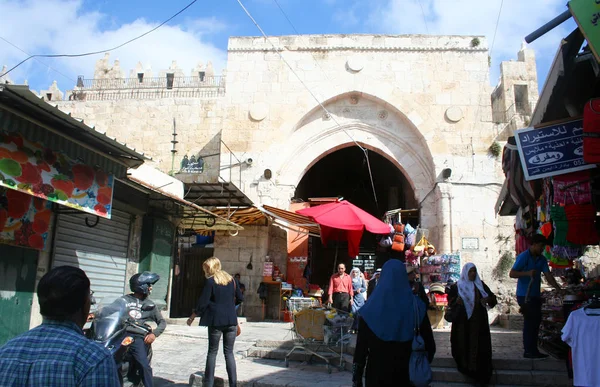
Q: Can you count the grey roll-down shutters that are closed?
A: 1